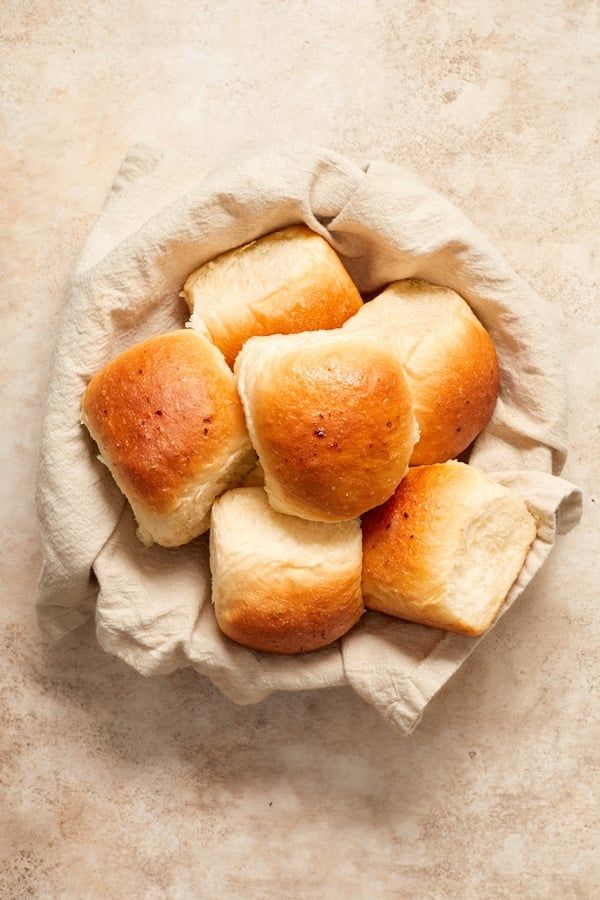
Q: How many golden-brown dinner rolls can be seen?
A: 6